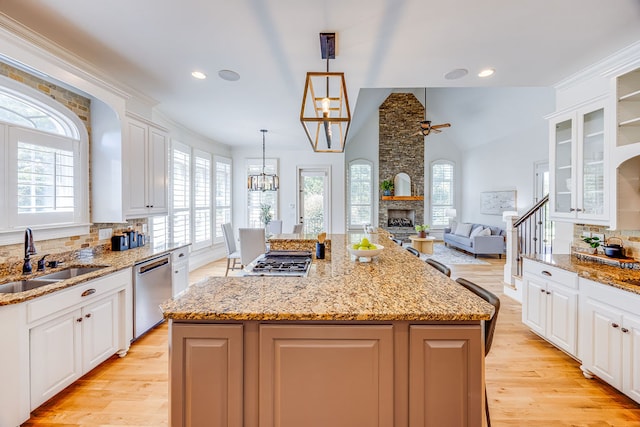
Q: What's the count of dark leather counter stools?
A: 4